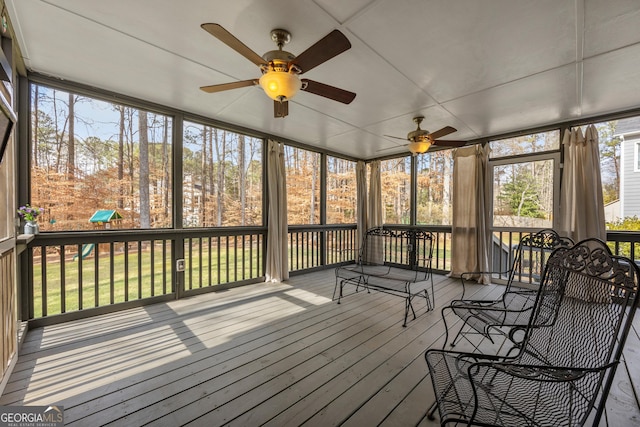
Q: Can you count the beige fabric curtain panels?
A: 5